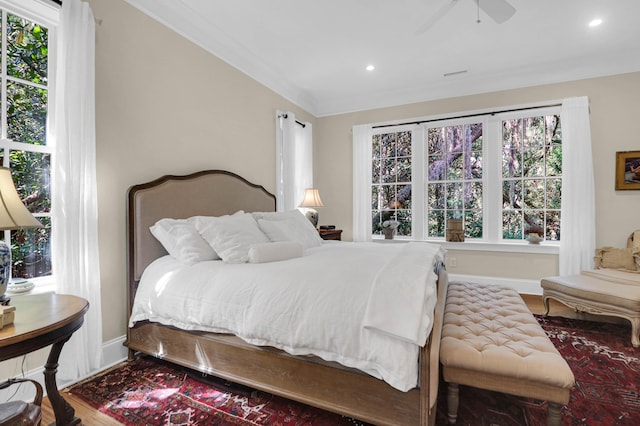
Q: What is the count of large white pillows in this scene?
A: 3